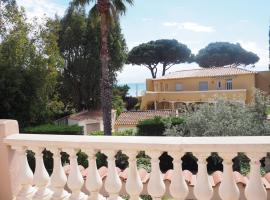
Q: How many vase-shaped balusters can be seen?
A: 12